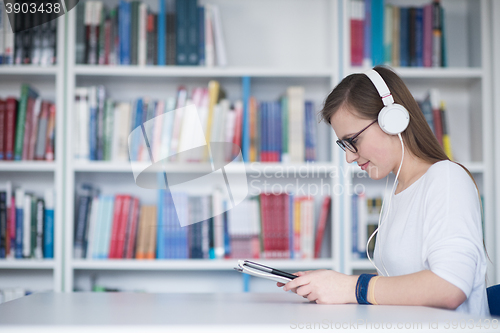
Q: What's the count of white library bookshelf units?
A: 3